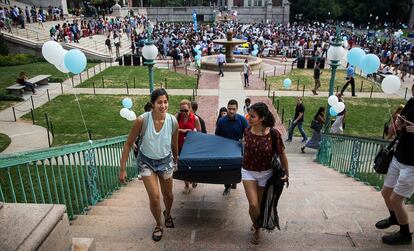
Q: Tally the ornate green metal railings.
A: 2